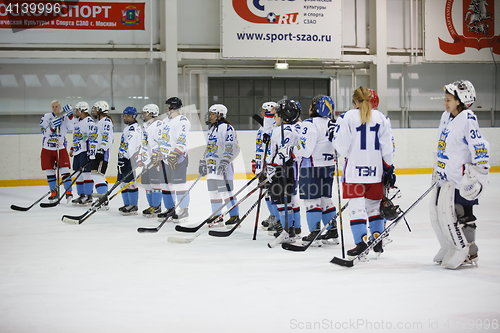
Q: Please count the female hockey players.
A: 14